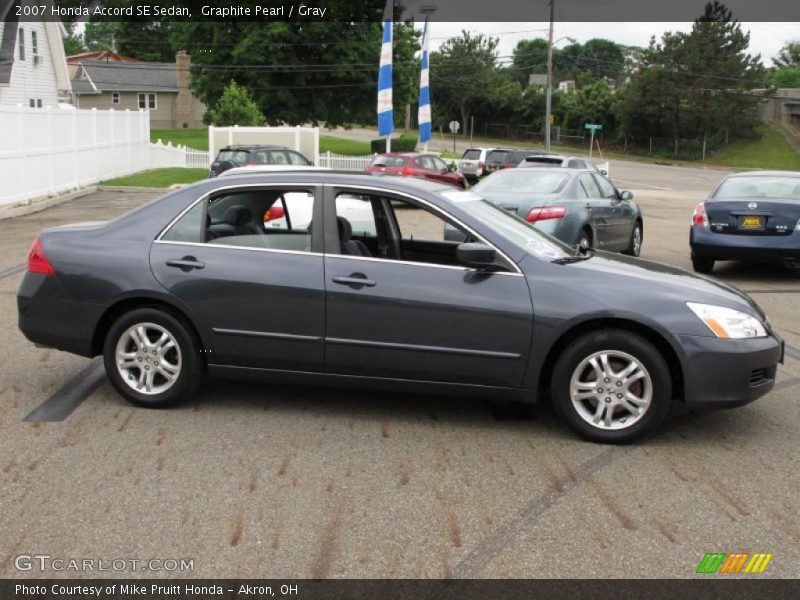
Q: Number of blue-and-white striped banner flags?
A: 2